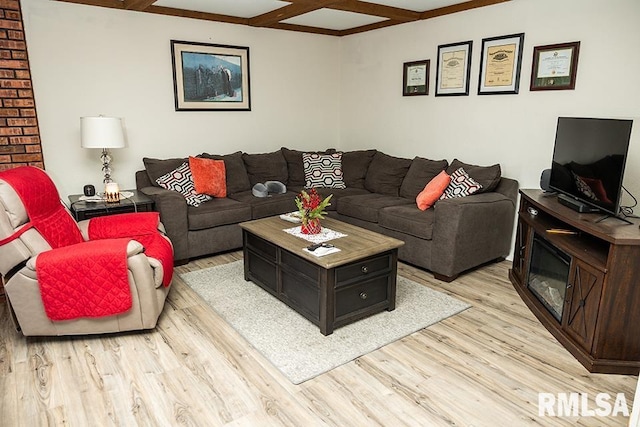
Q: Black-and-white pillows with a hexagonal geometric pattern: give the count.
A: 3